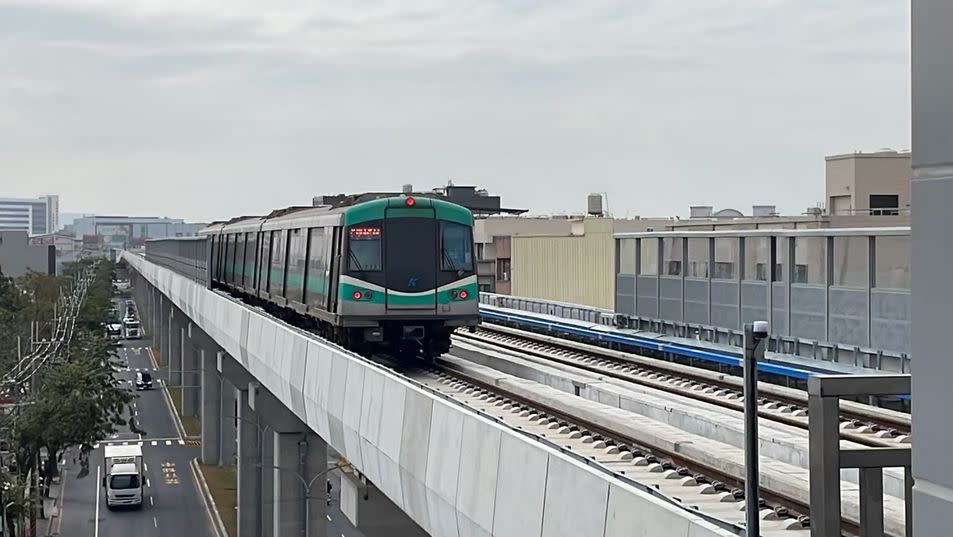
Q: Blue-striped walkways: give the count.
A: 1